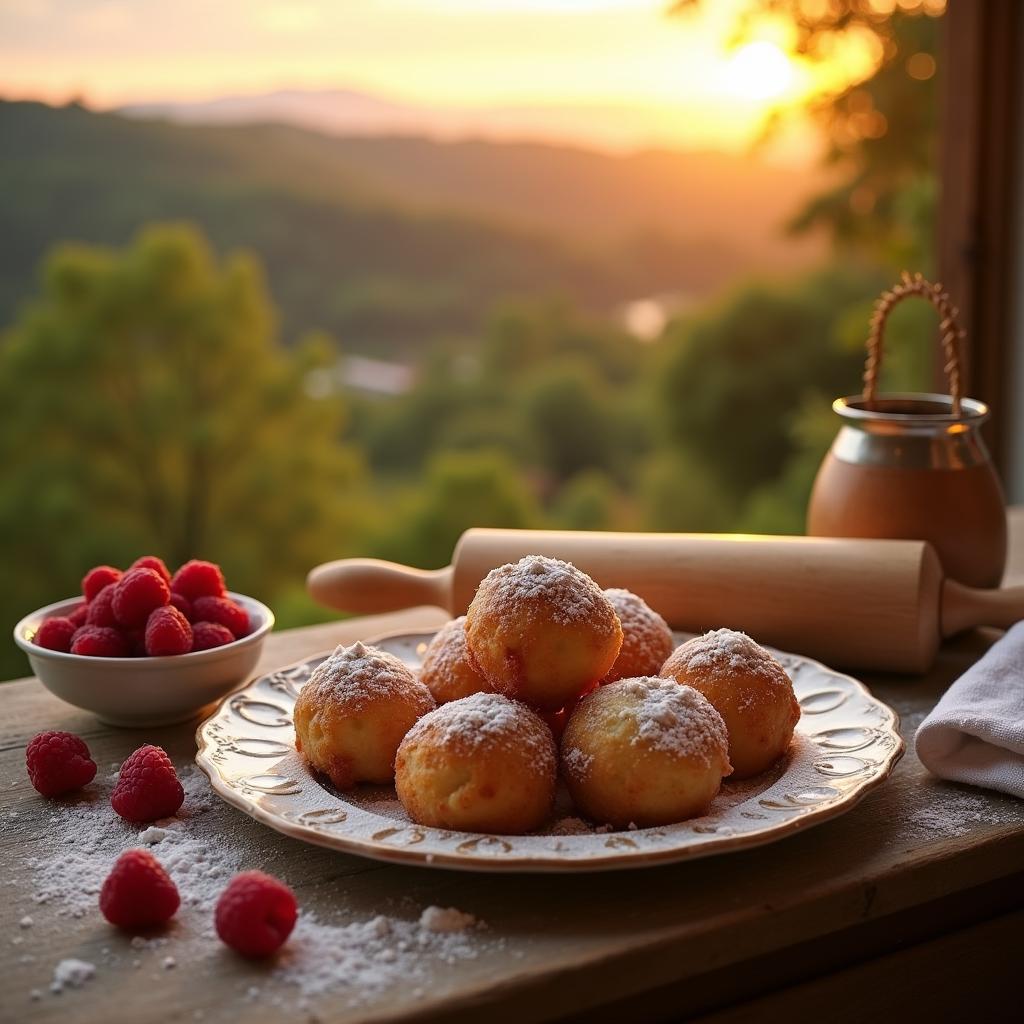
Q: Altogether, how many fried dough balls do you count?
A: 7